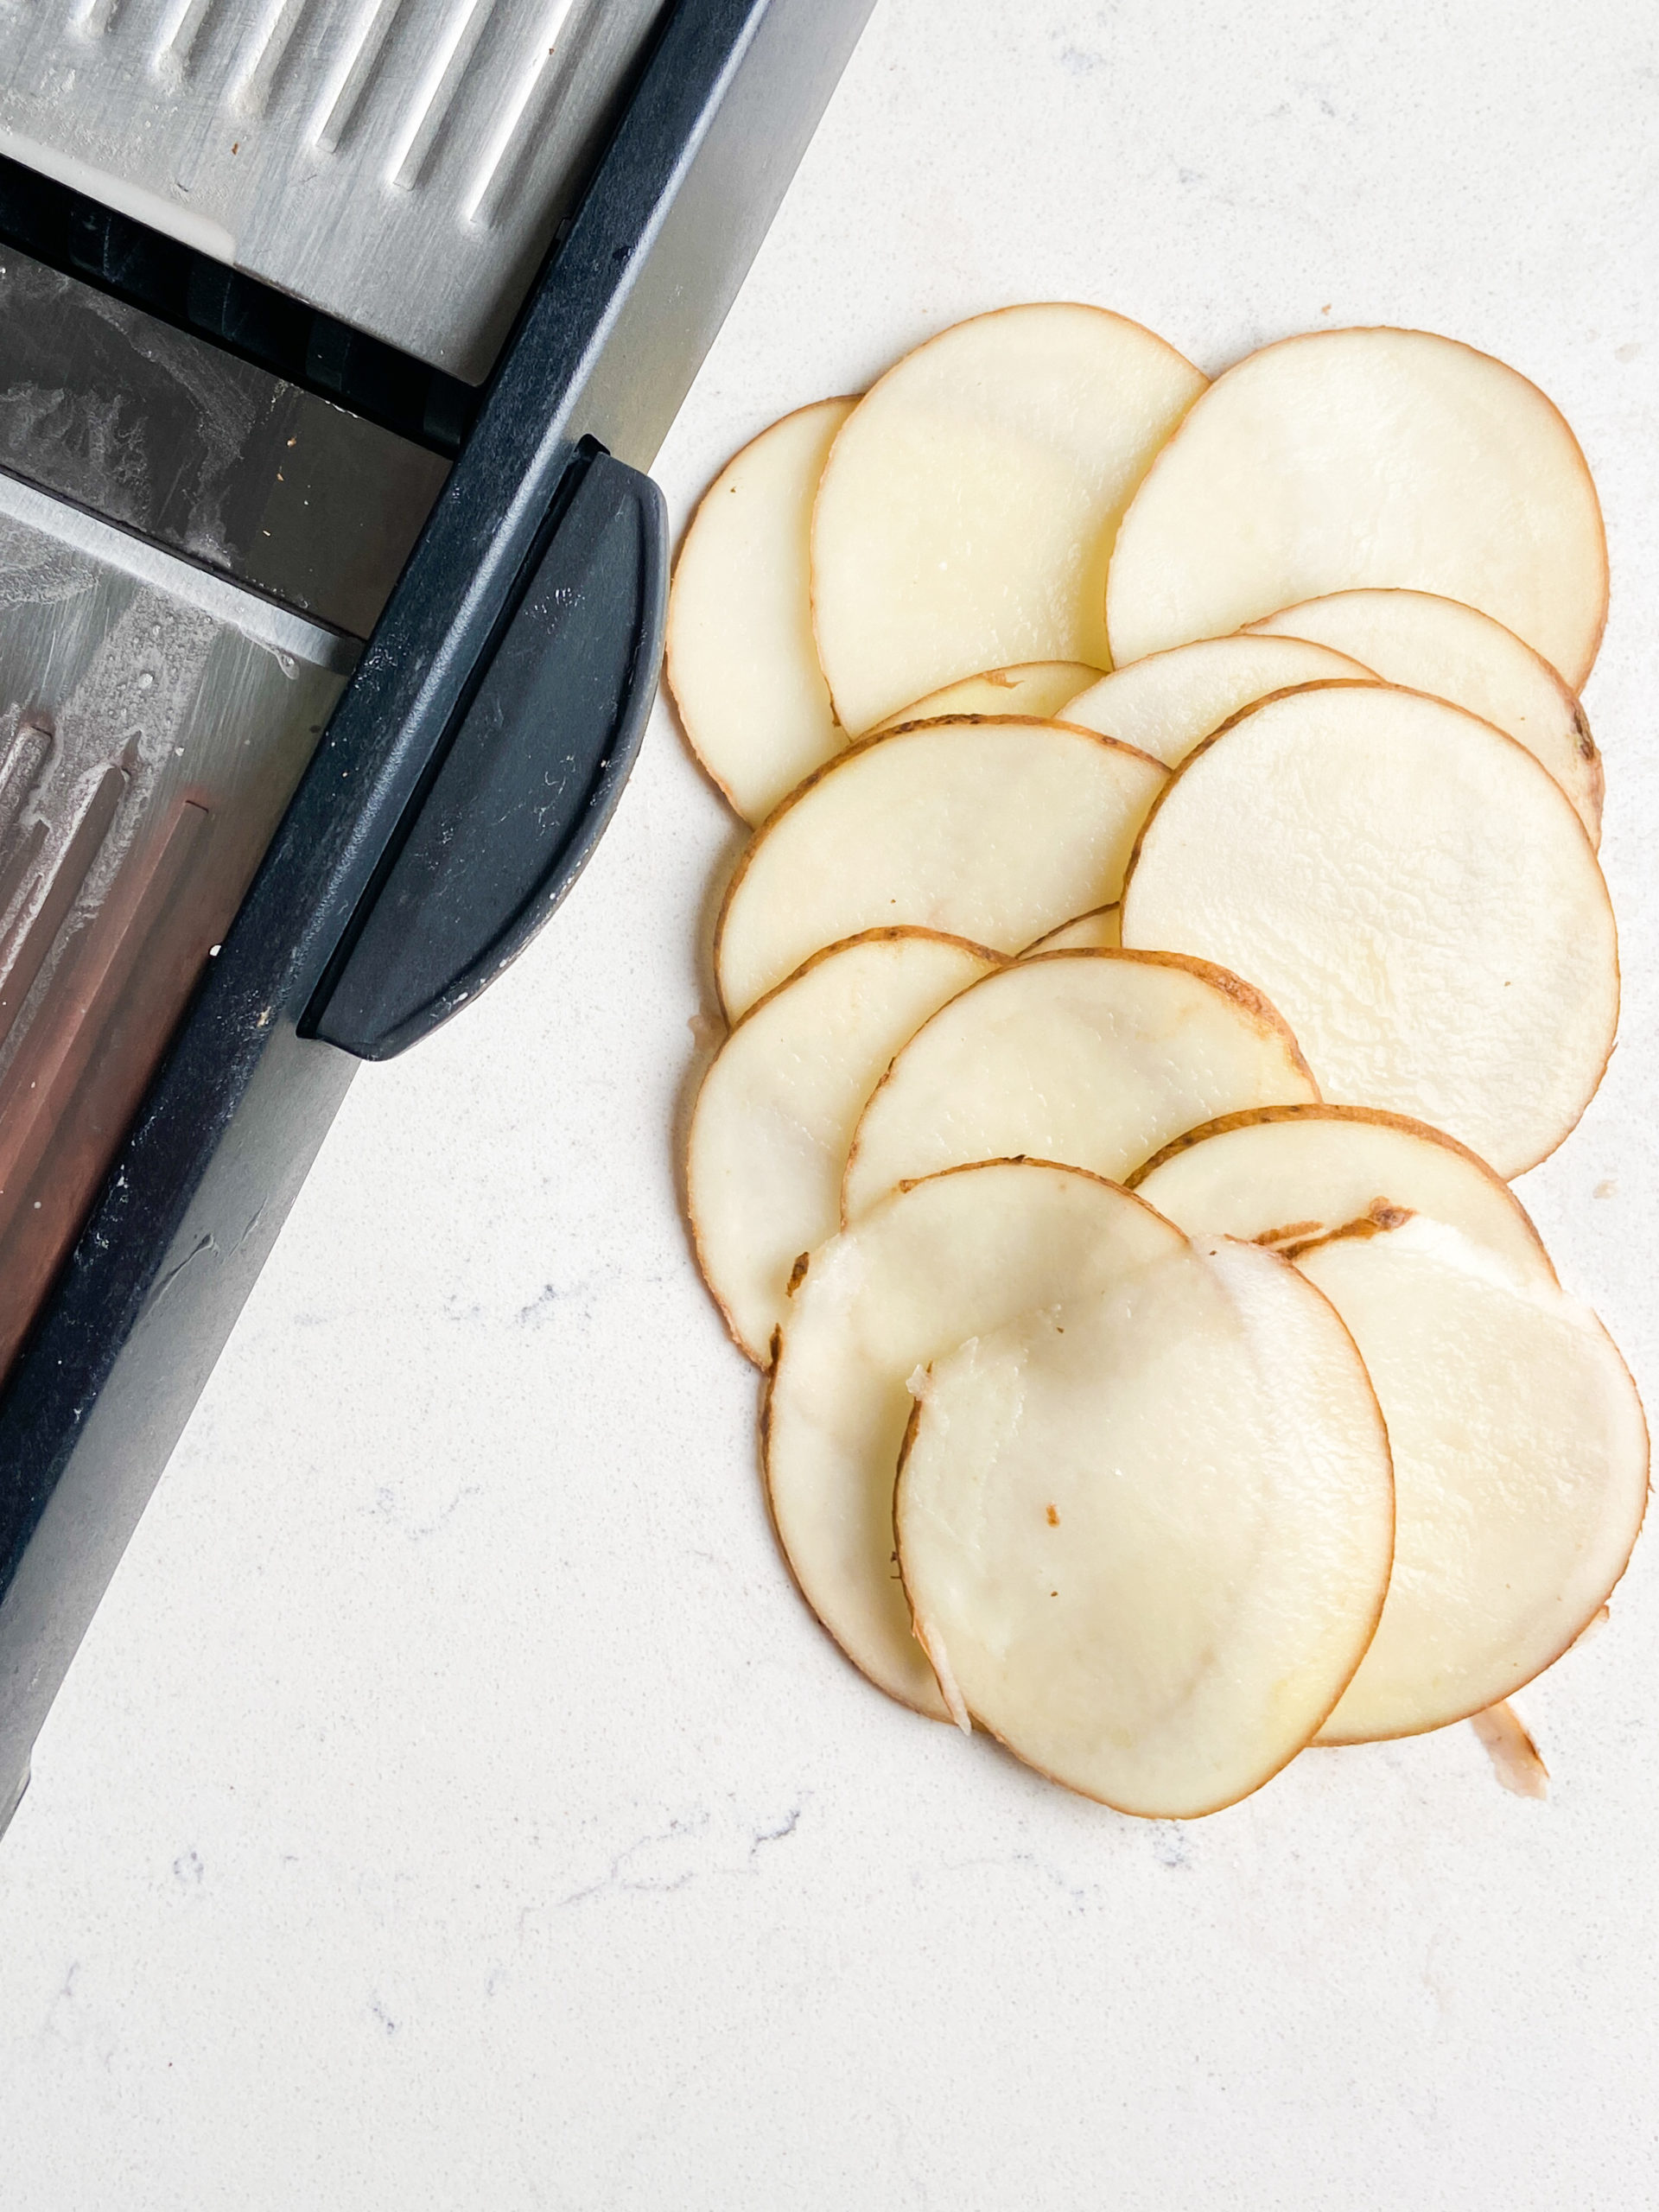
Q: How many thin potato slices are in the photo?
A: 15